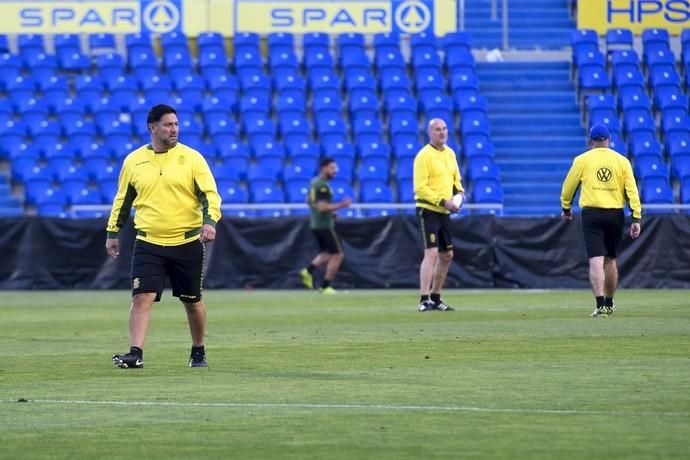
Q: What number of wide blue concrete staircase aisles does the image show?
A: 1